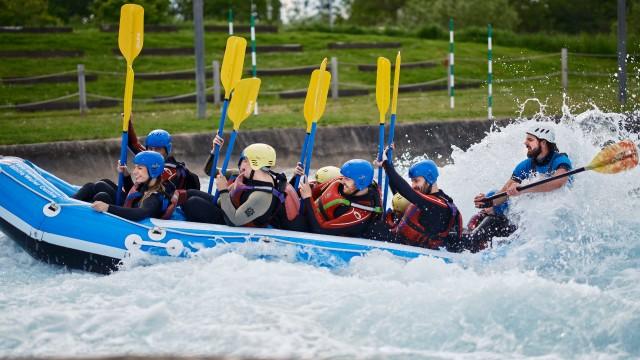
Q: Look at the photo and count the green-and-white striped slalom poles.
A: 4